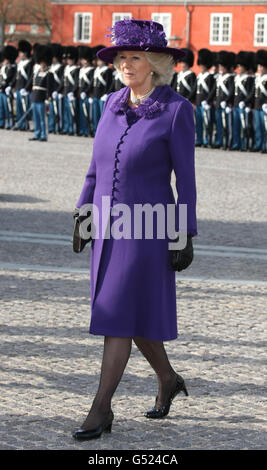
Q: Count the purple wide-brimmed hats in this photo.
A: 1